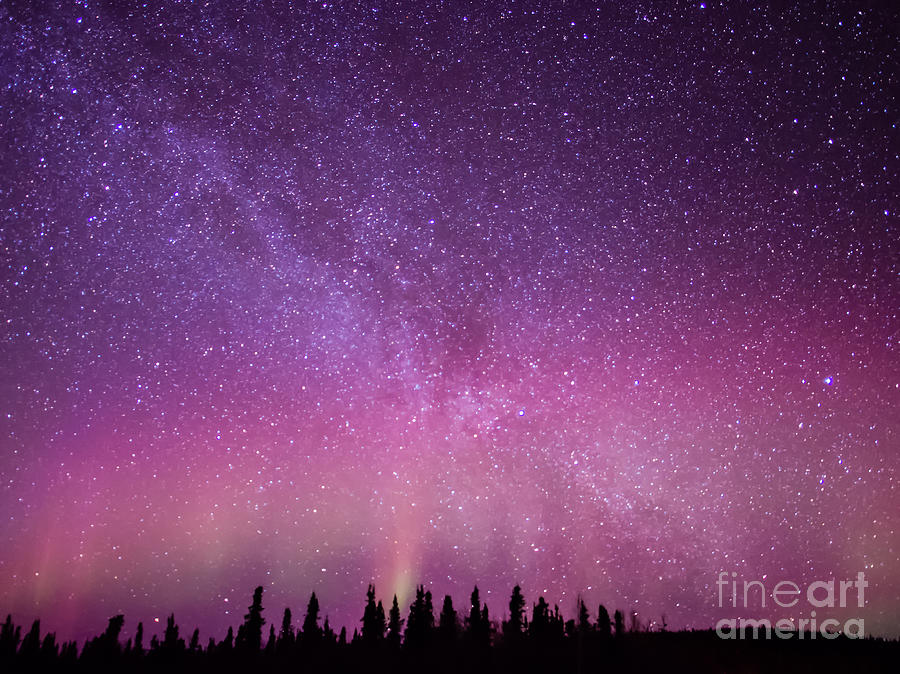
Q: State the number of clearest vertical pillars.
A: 1